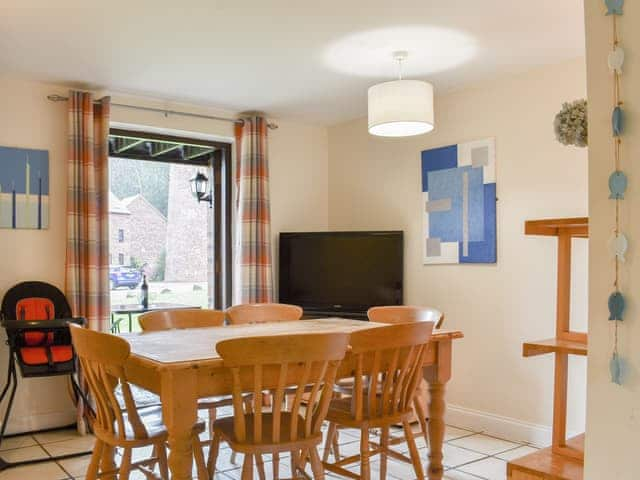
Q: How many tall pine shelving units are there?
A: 1